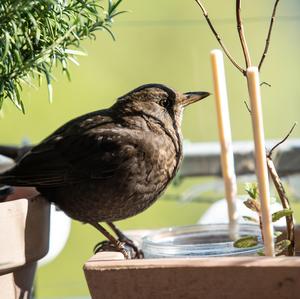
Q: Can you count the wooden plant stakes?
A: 2